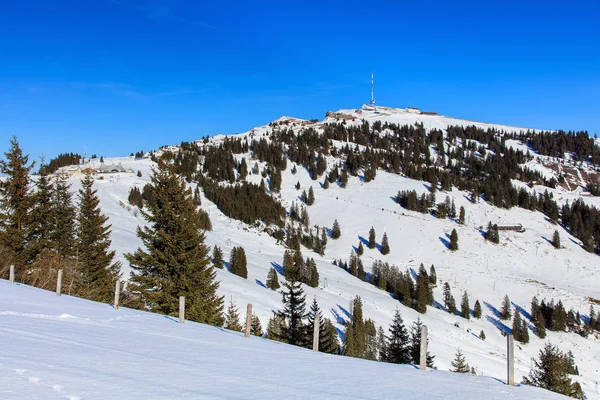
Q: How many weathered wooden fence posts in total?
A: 8